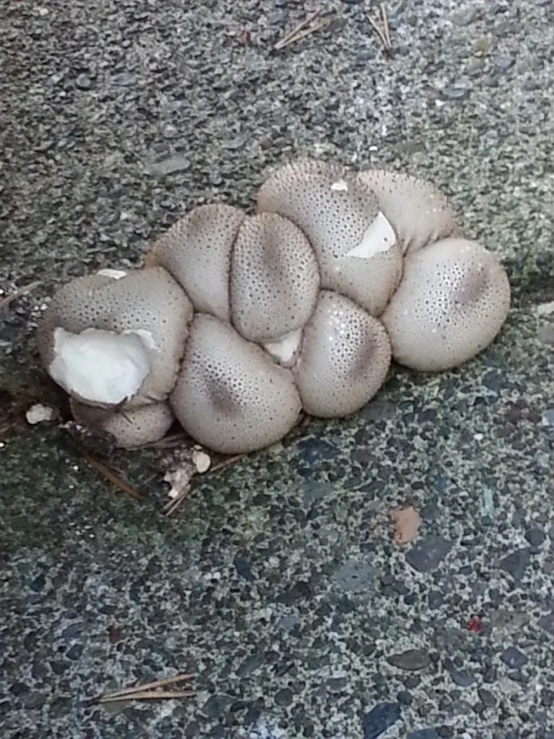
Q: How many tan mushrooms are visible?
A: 9